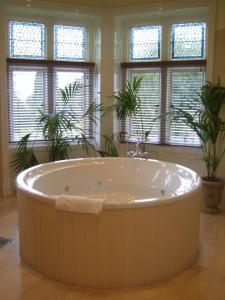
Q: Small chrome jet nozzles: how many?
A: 3